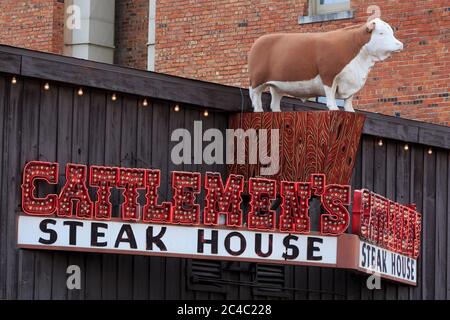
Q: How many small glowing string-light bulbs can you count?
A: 10